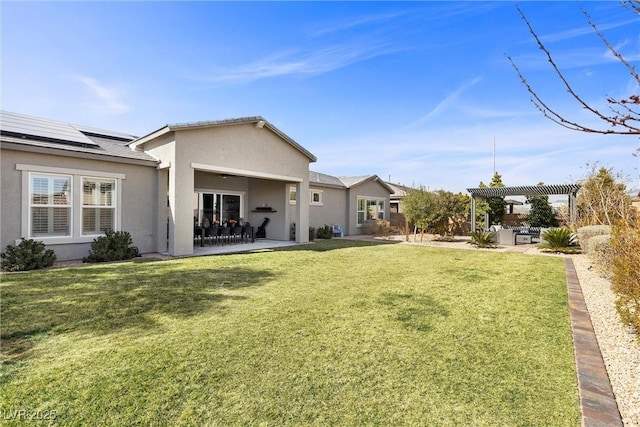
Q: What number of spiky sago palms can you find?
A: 2